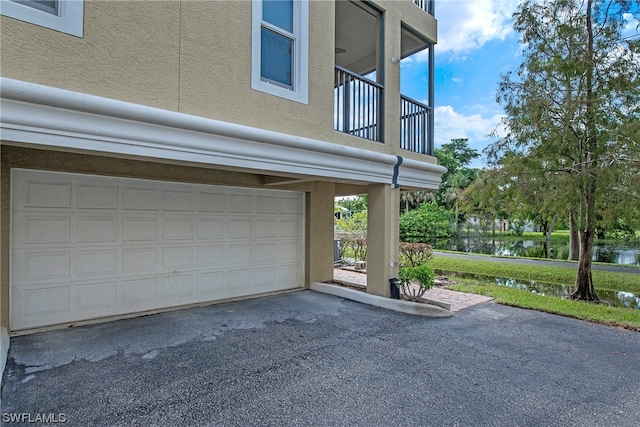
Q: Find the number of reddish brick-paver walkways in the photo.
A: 1